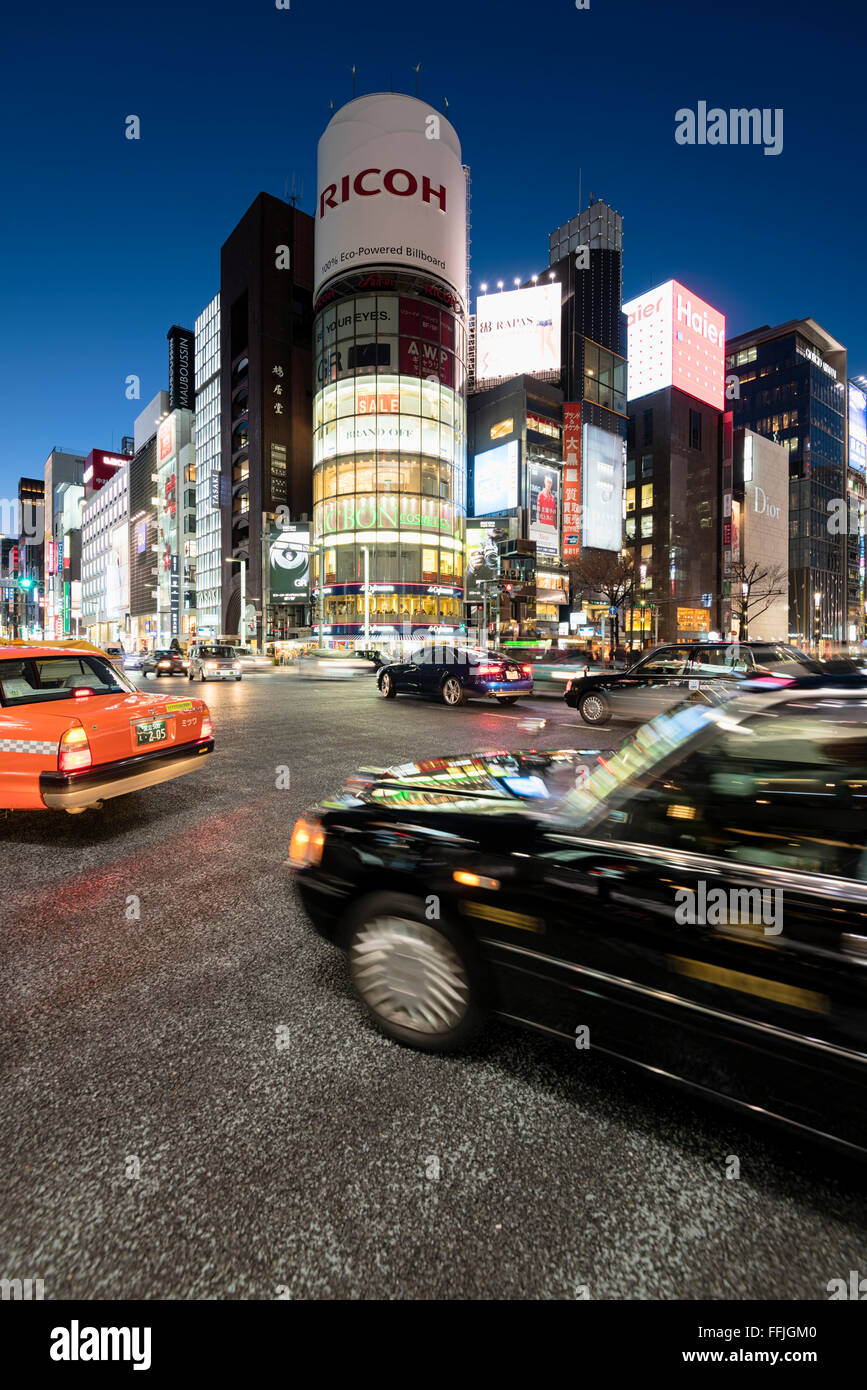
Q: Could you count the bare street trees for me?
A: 2